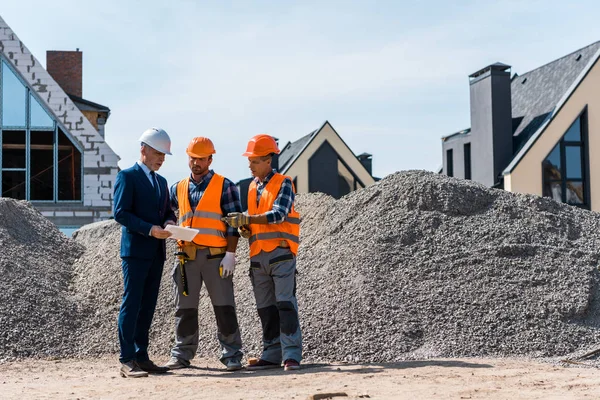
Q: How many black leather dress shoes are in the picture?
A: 2